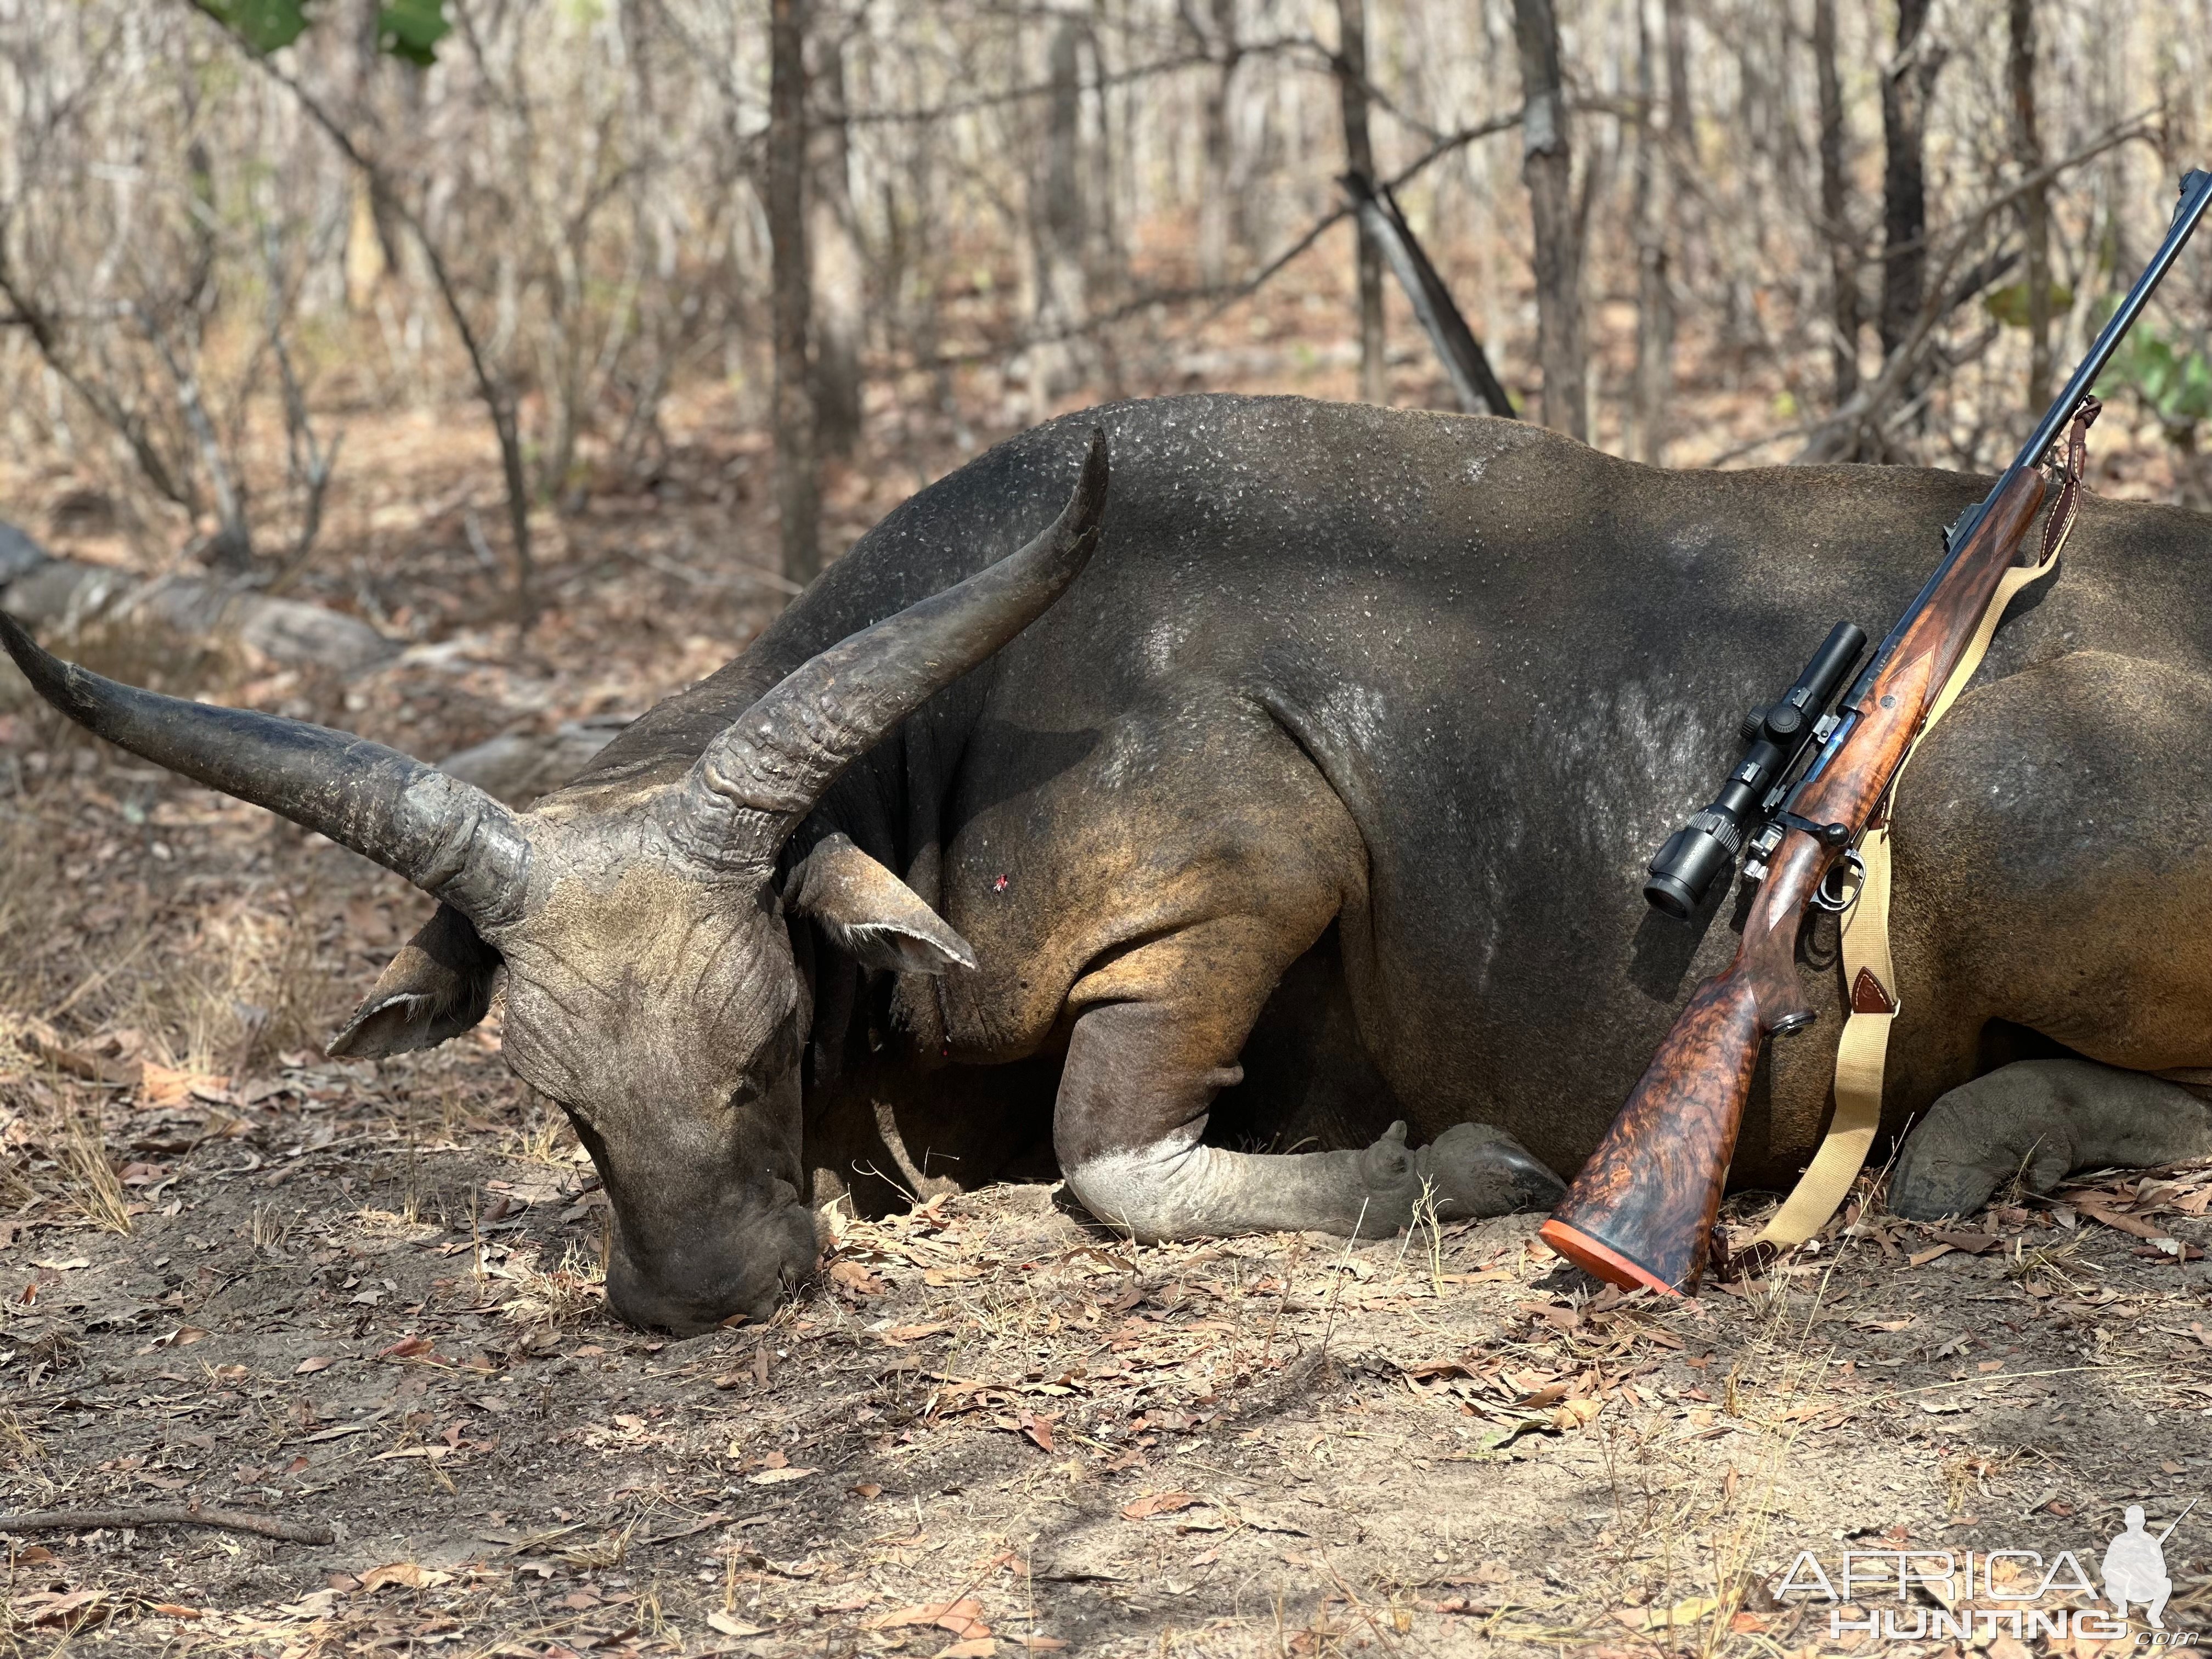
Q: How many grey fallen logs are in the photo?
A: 2